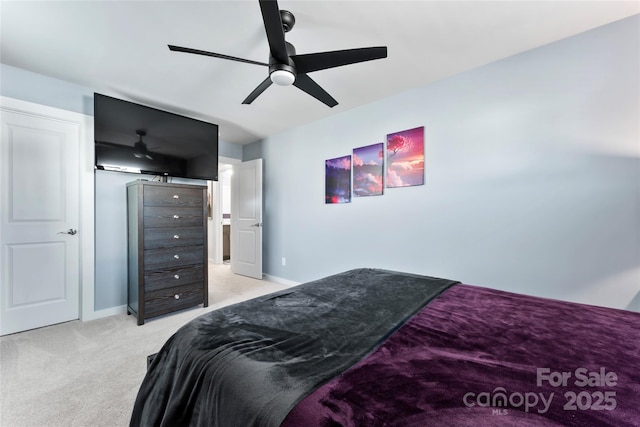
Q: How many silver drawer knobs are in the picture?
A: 6